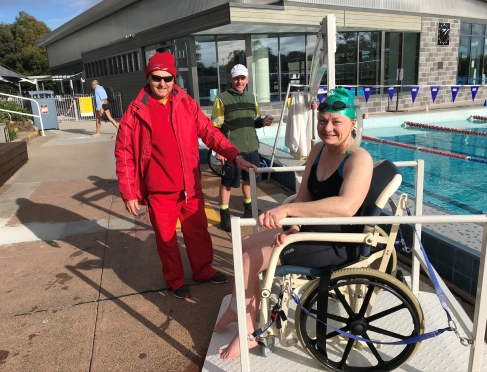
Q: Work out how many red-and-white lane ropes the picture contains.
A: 3